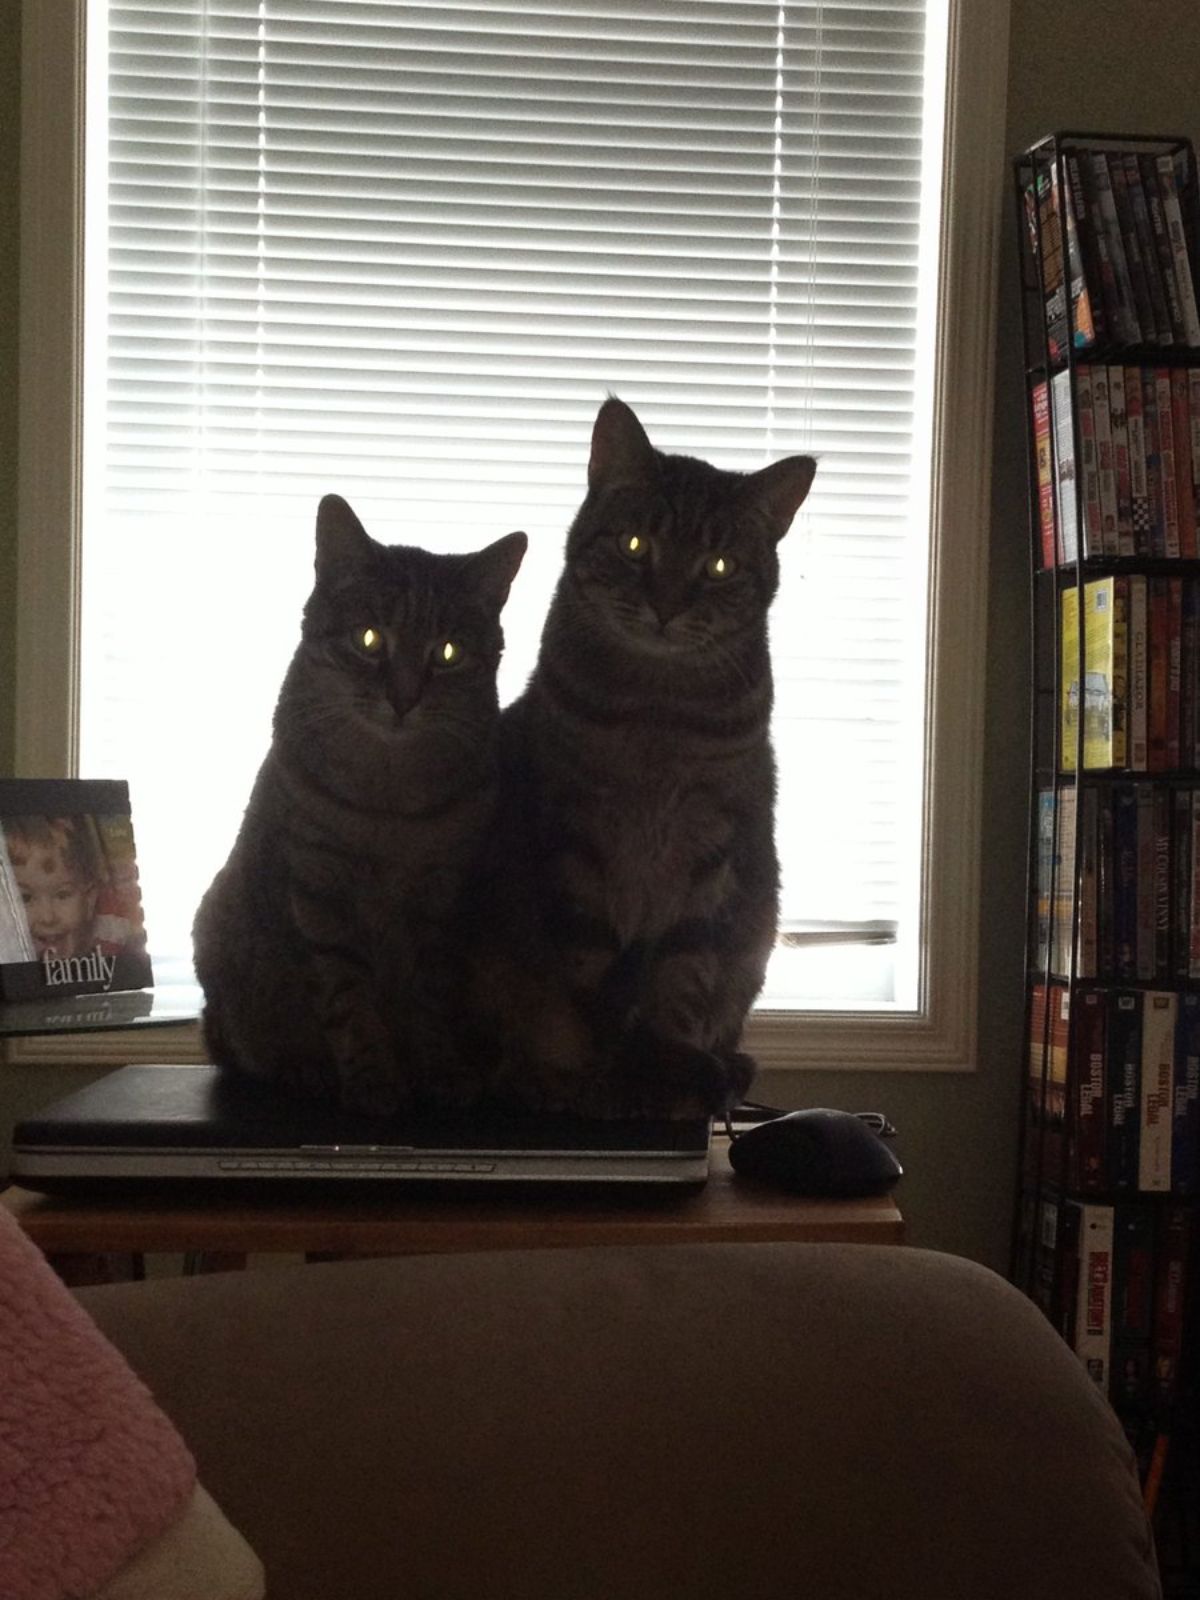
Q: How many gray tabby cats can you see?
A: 2